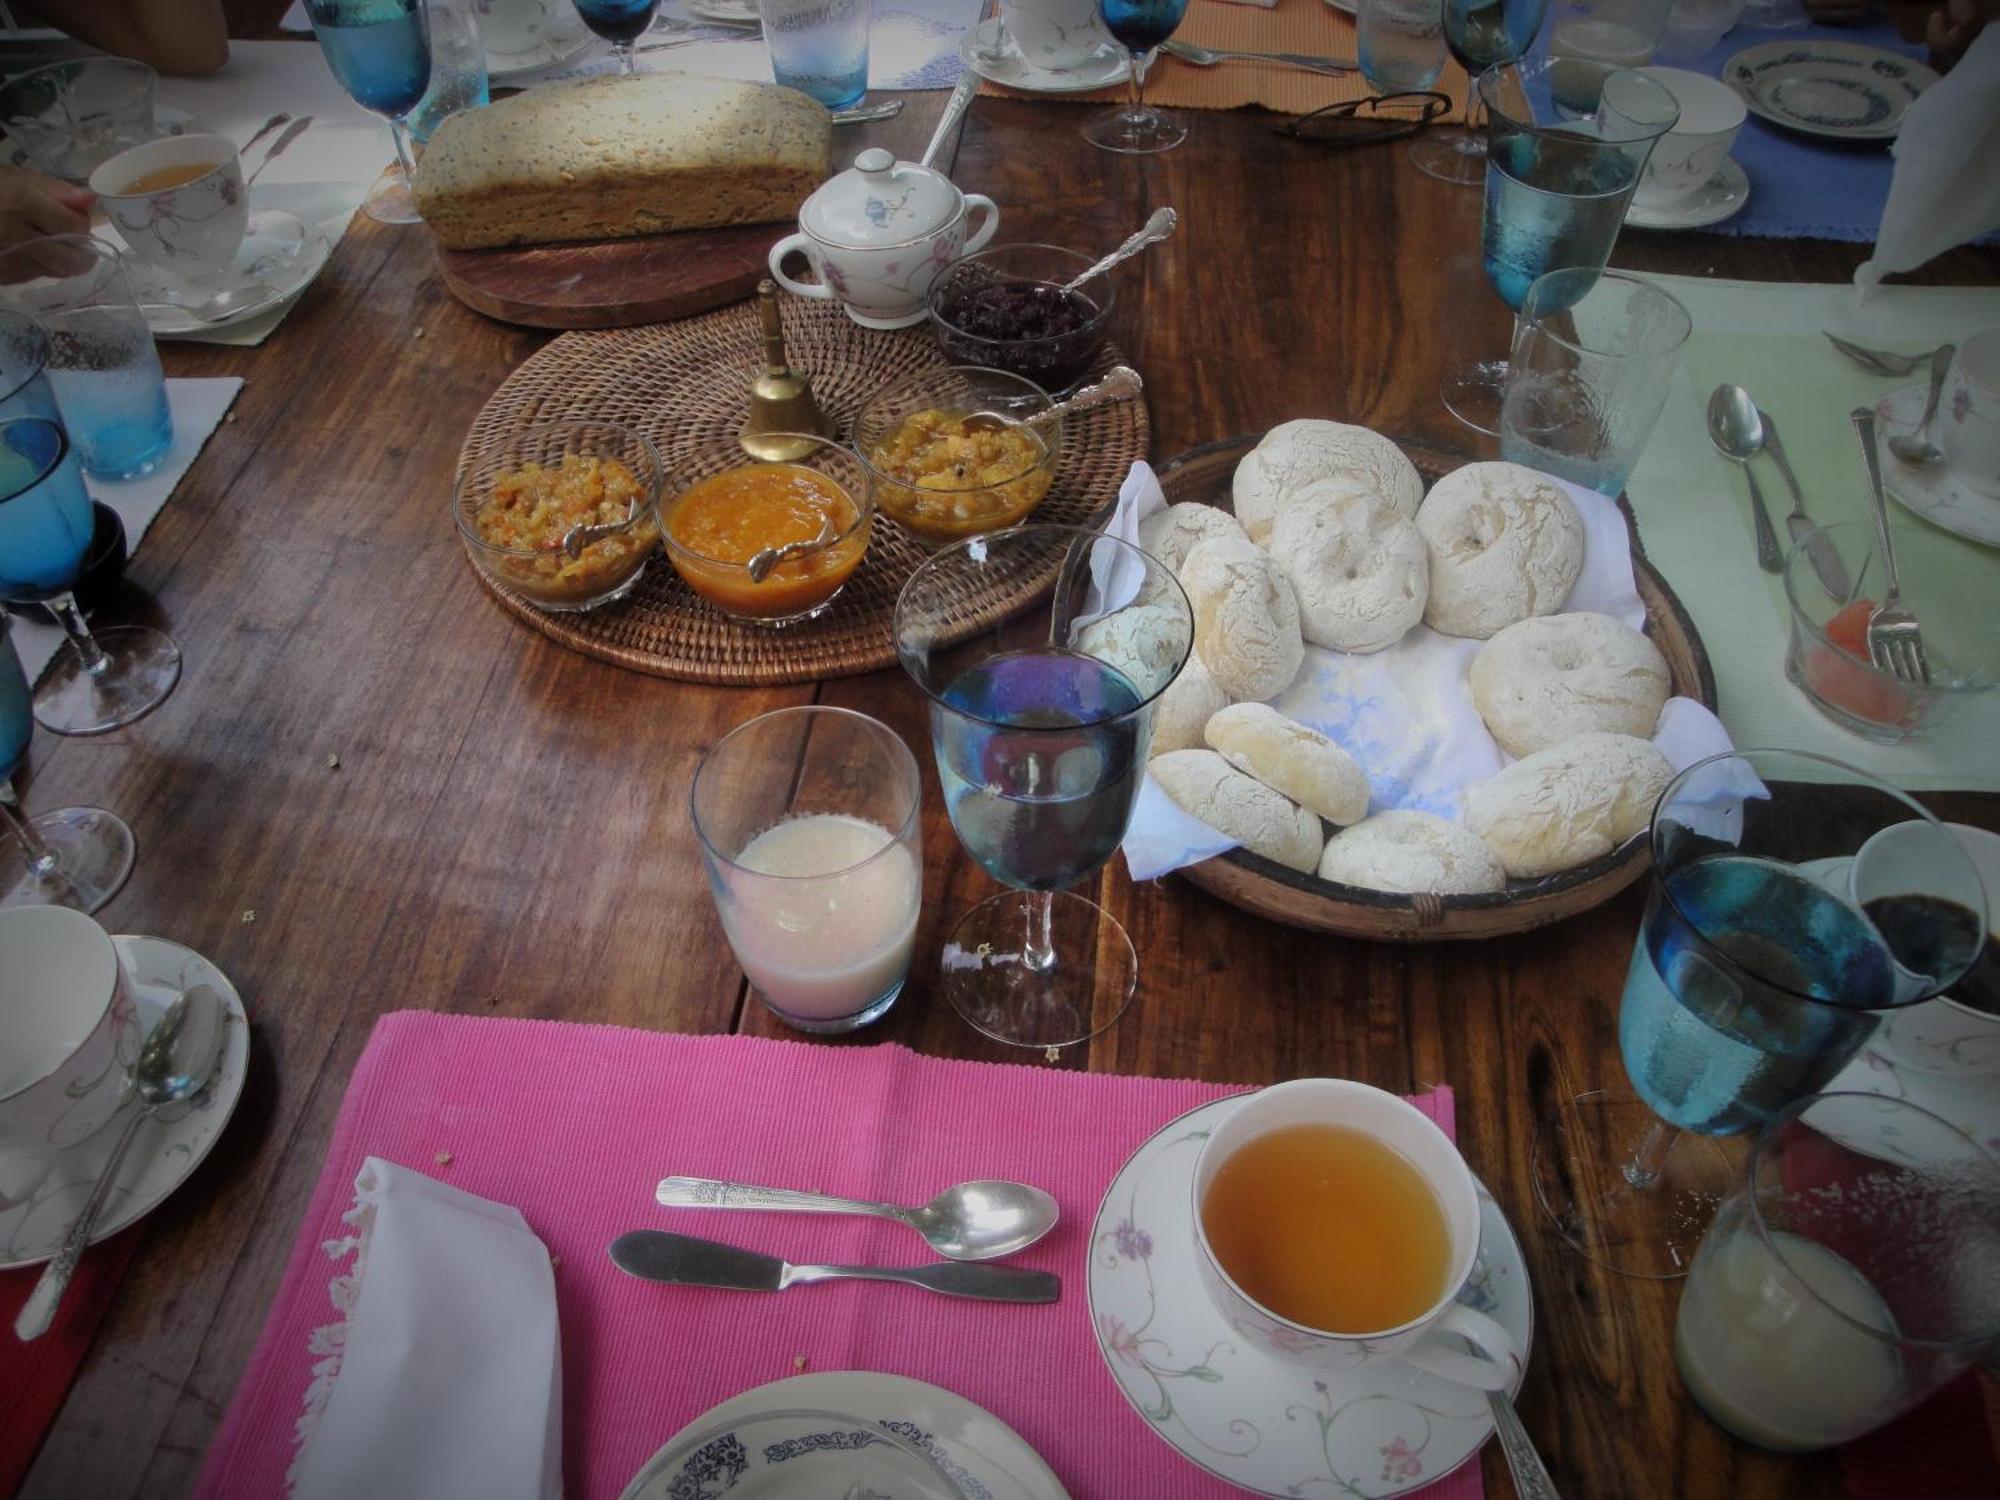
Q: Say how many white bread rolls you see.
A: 11